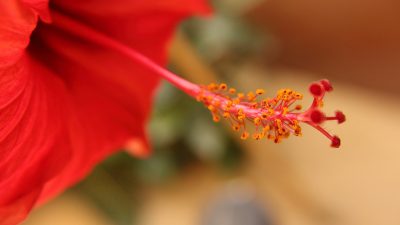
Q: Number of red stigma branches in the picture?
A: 5